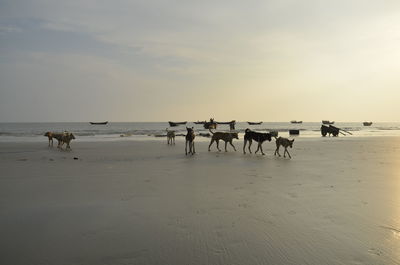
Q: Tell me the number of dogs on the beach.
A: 7